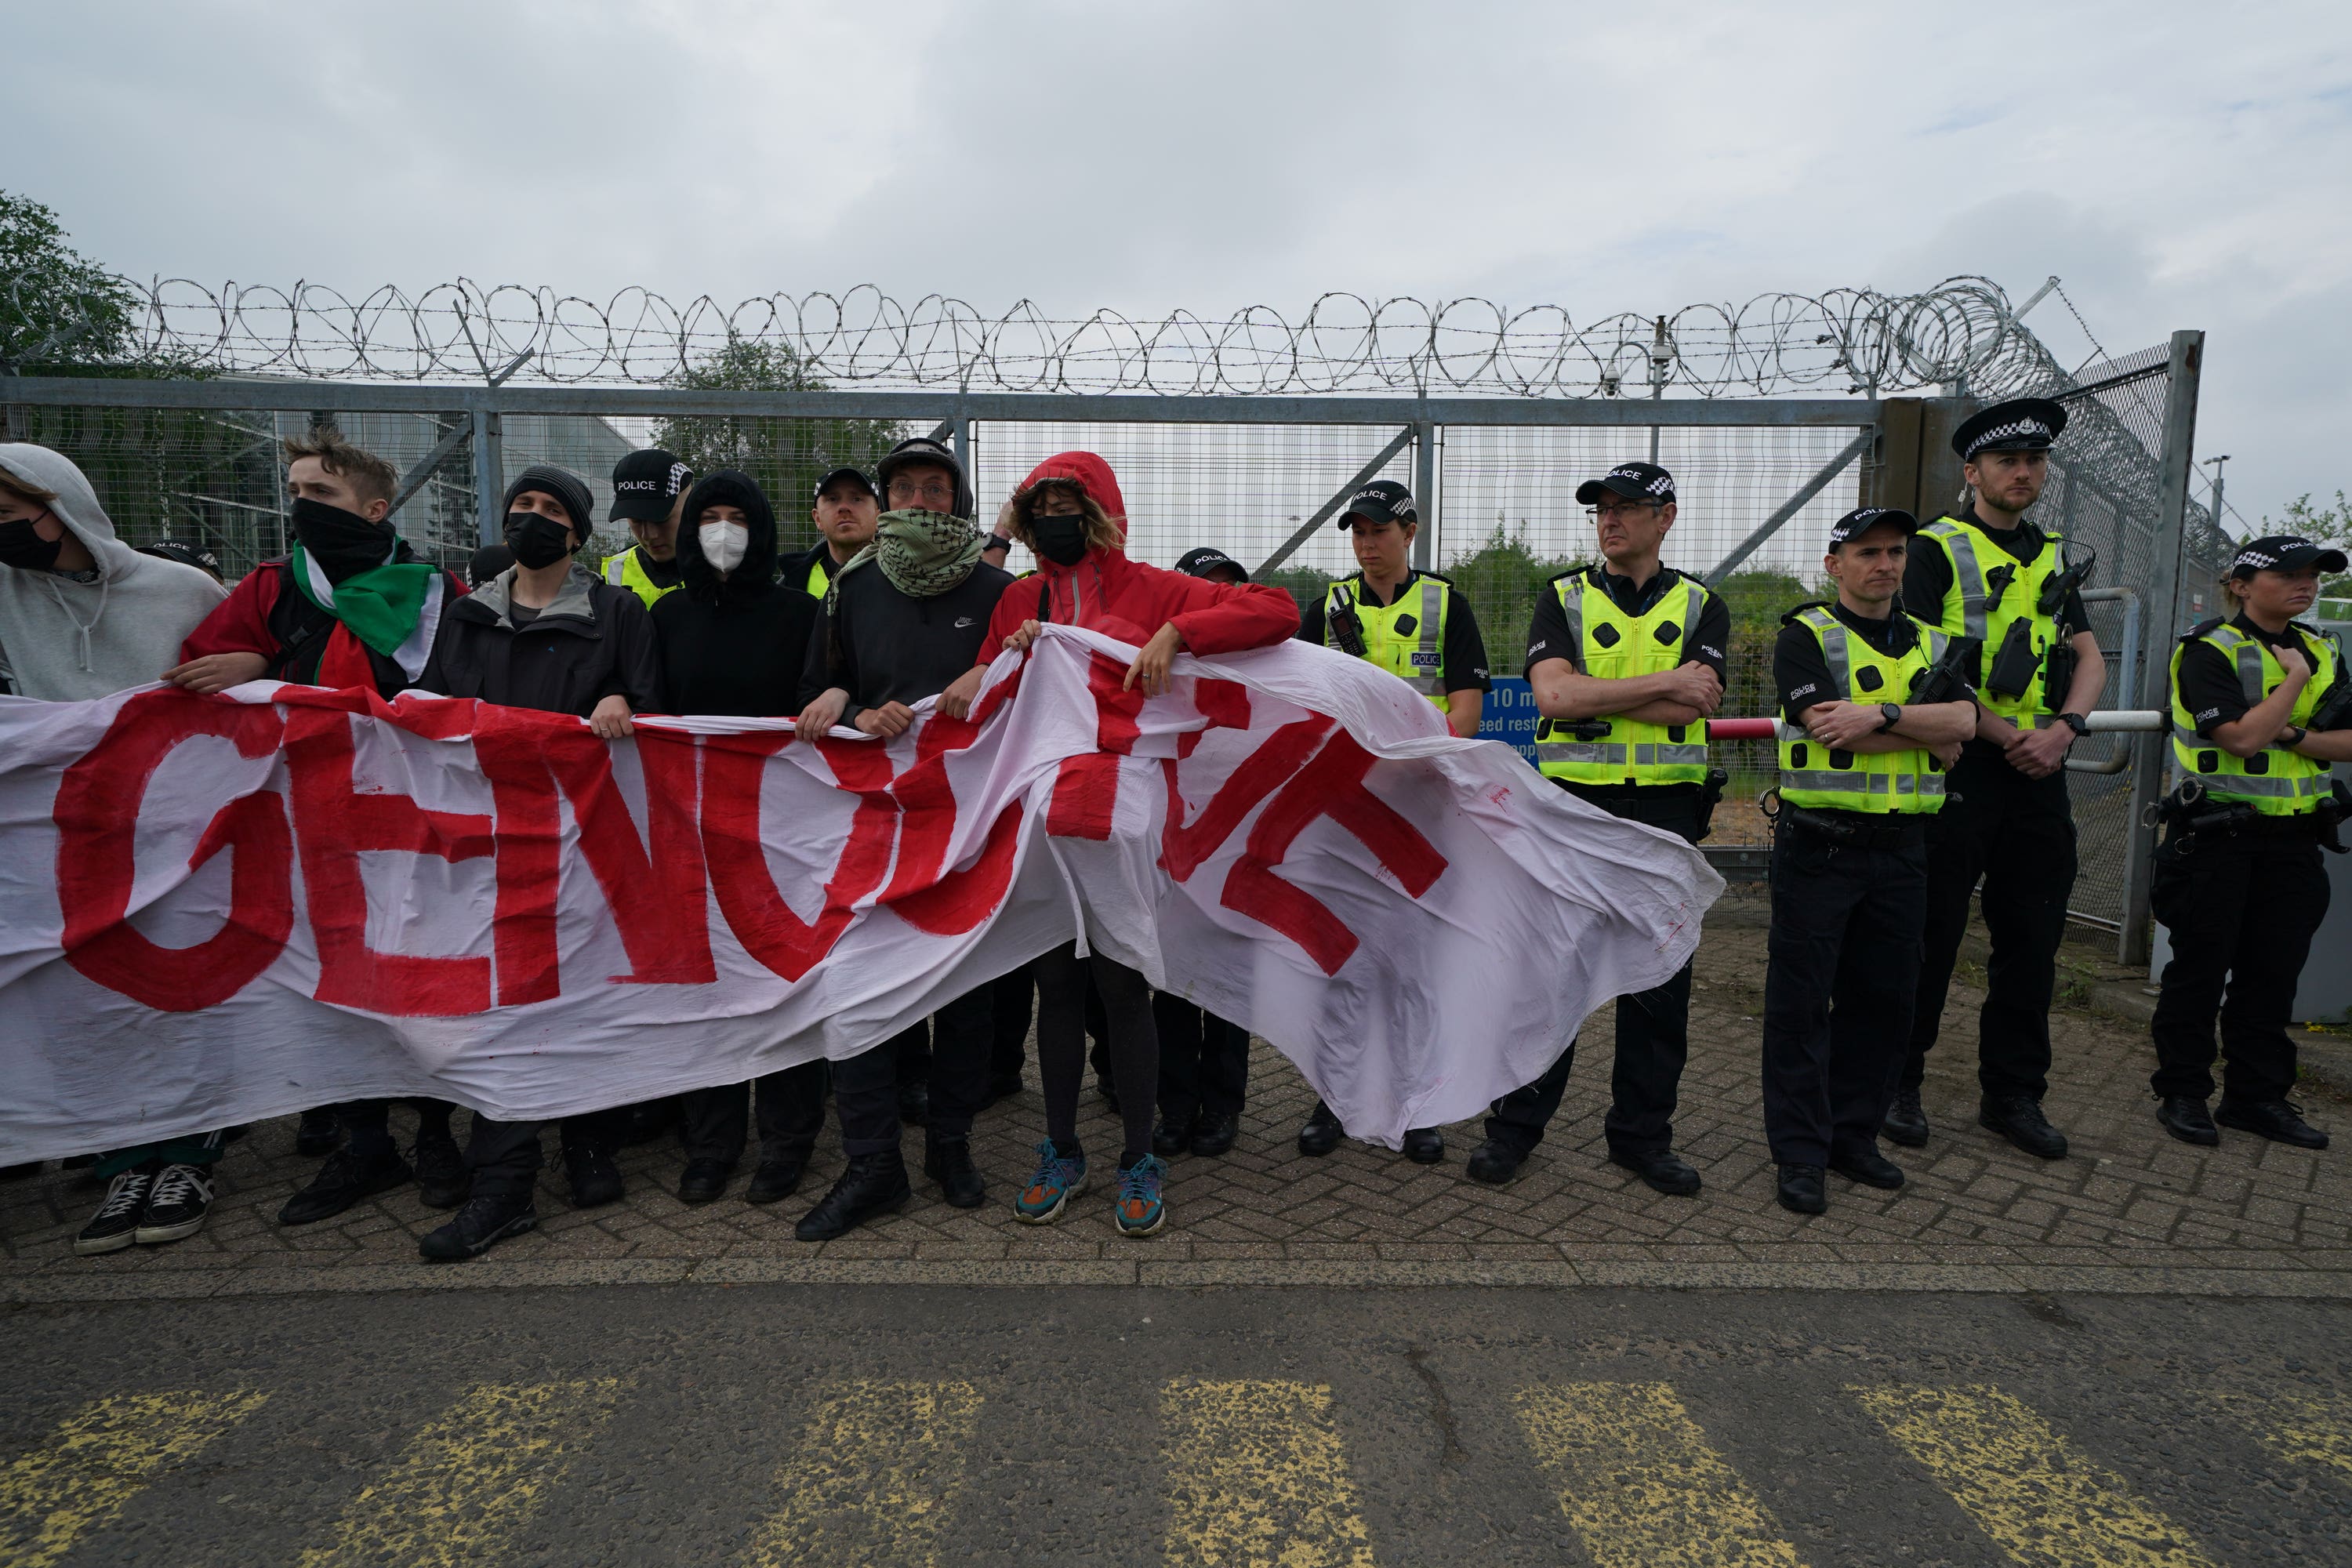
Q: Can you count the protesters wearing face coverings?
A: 6